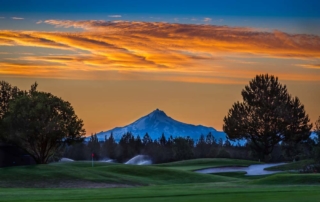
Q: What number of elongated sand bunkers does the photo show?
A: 1